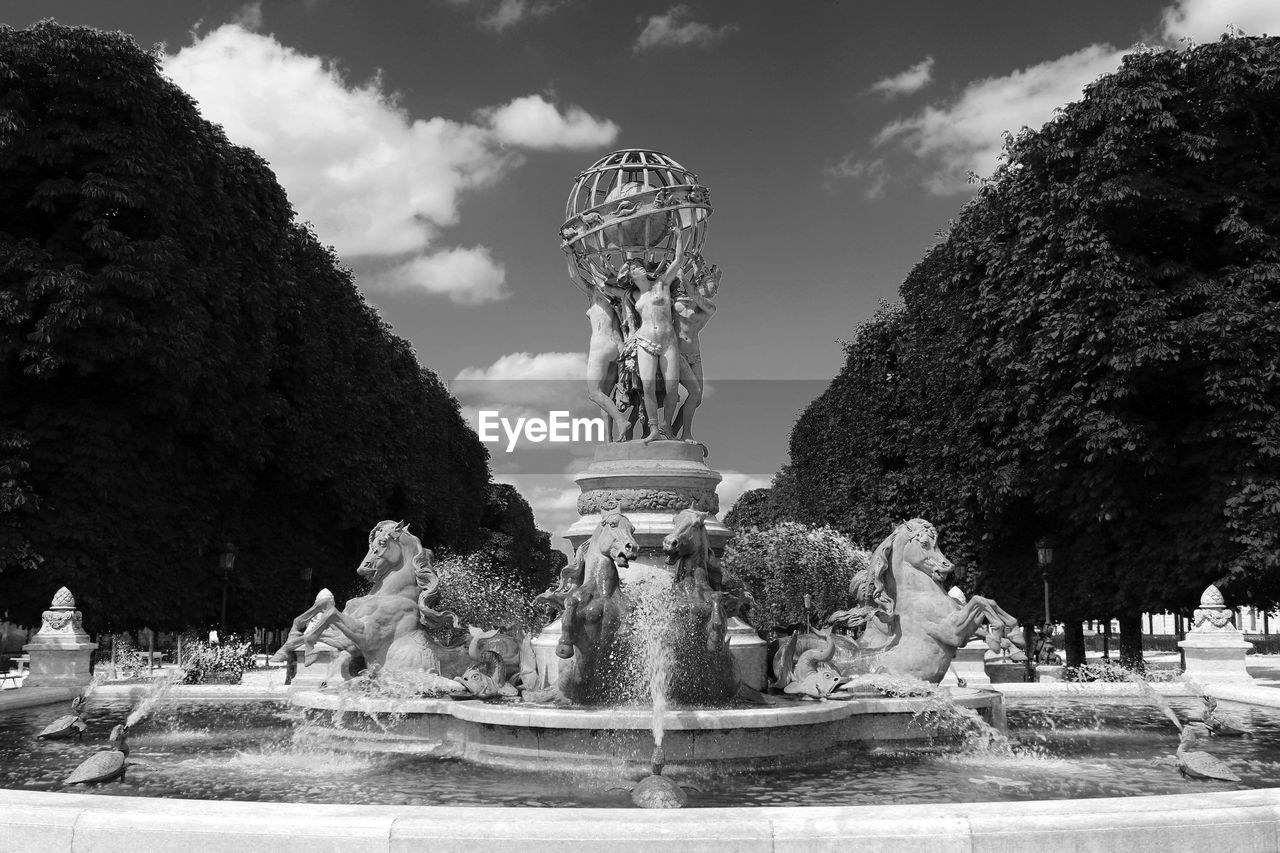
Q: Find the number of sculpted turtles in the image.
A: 5